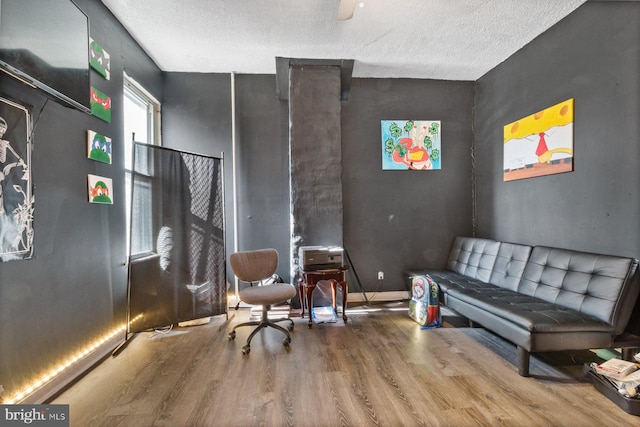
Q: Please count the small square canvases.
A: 4